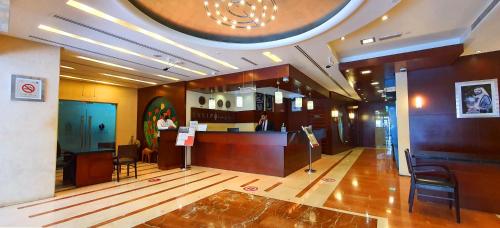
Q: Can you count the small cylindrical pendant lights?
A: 5